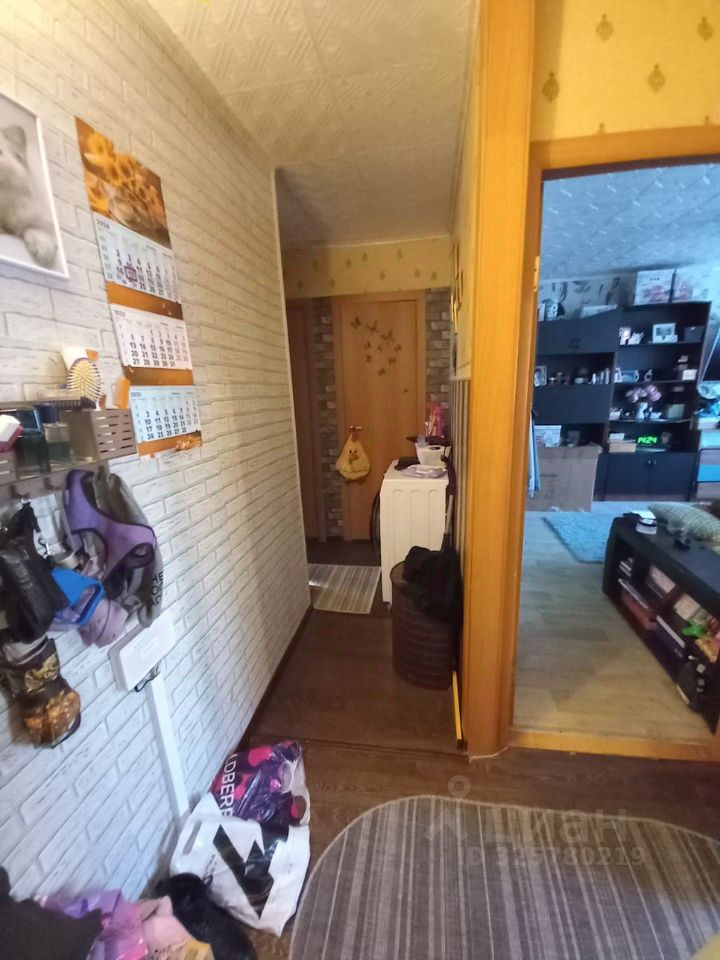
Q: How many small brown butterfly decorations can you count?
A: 10